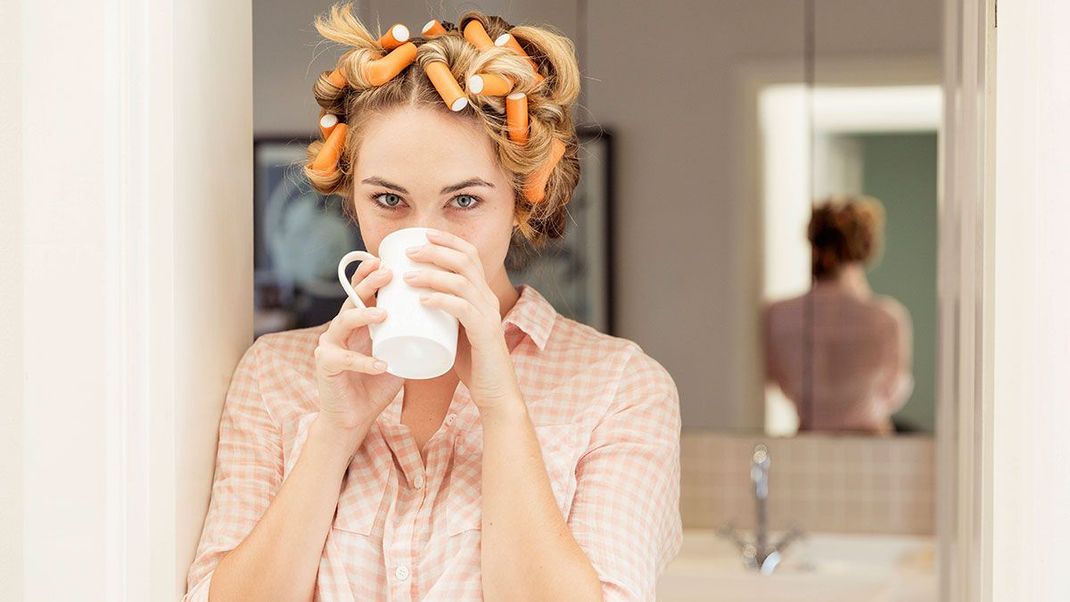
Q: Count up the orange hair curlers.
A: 12